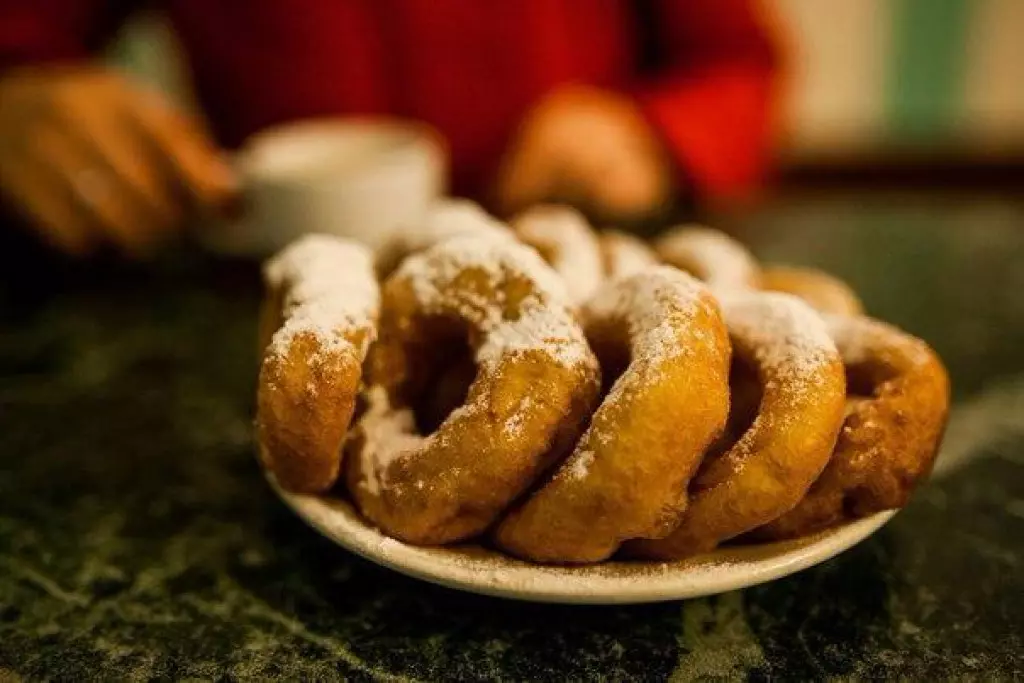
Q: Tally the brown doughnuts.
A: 10